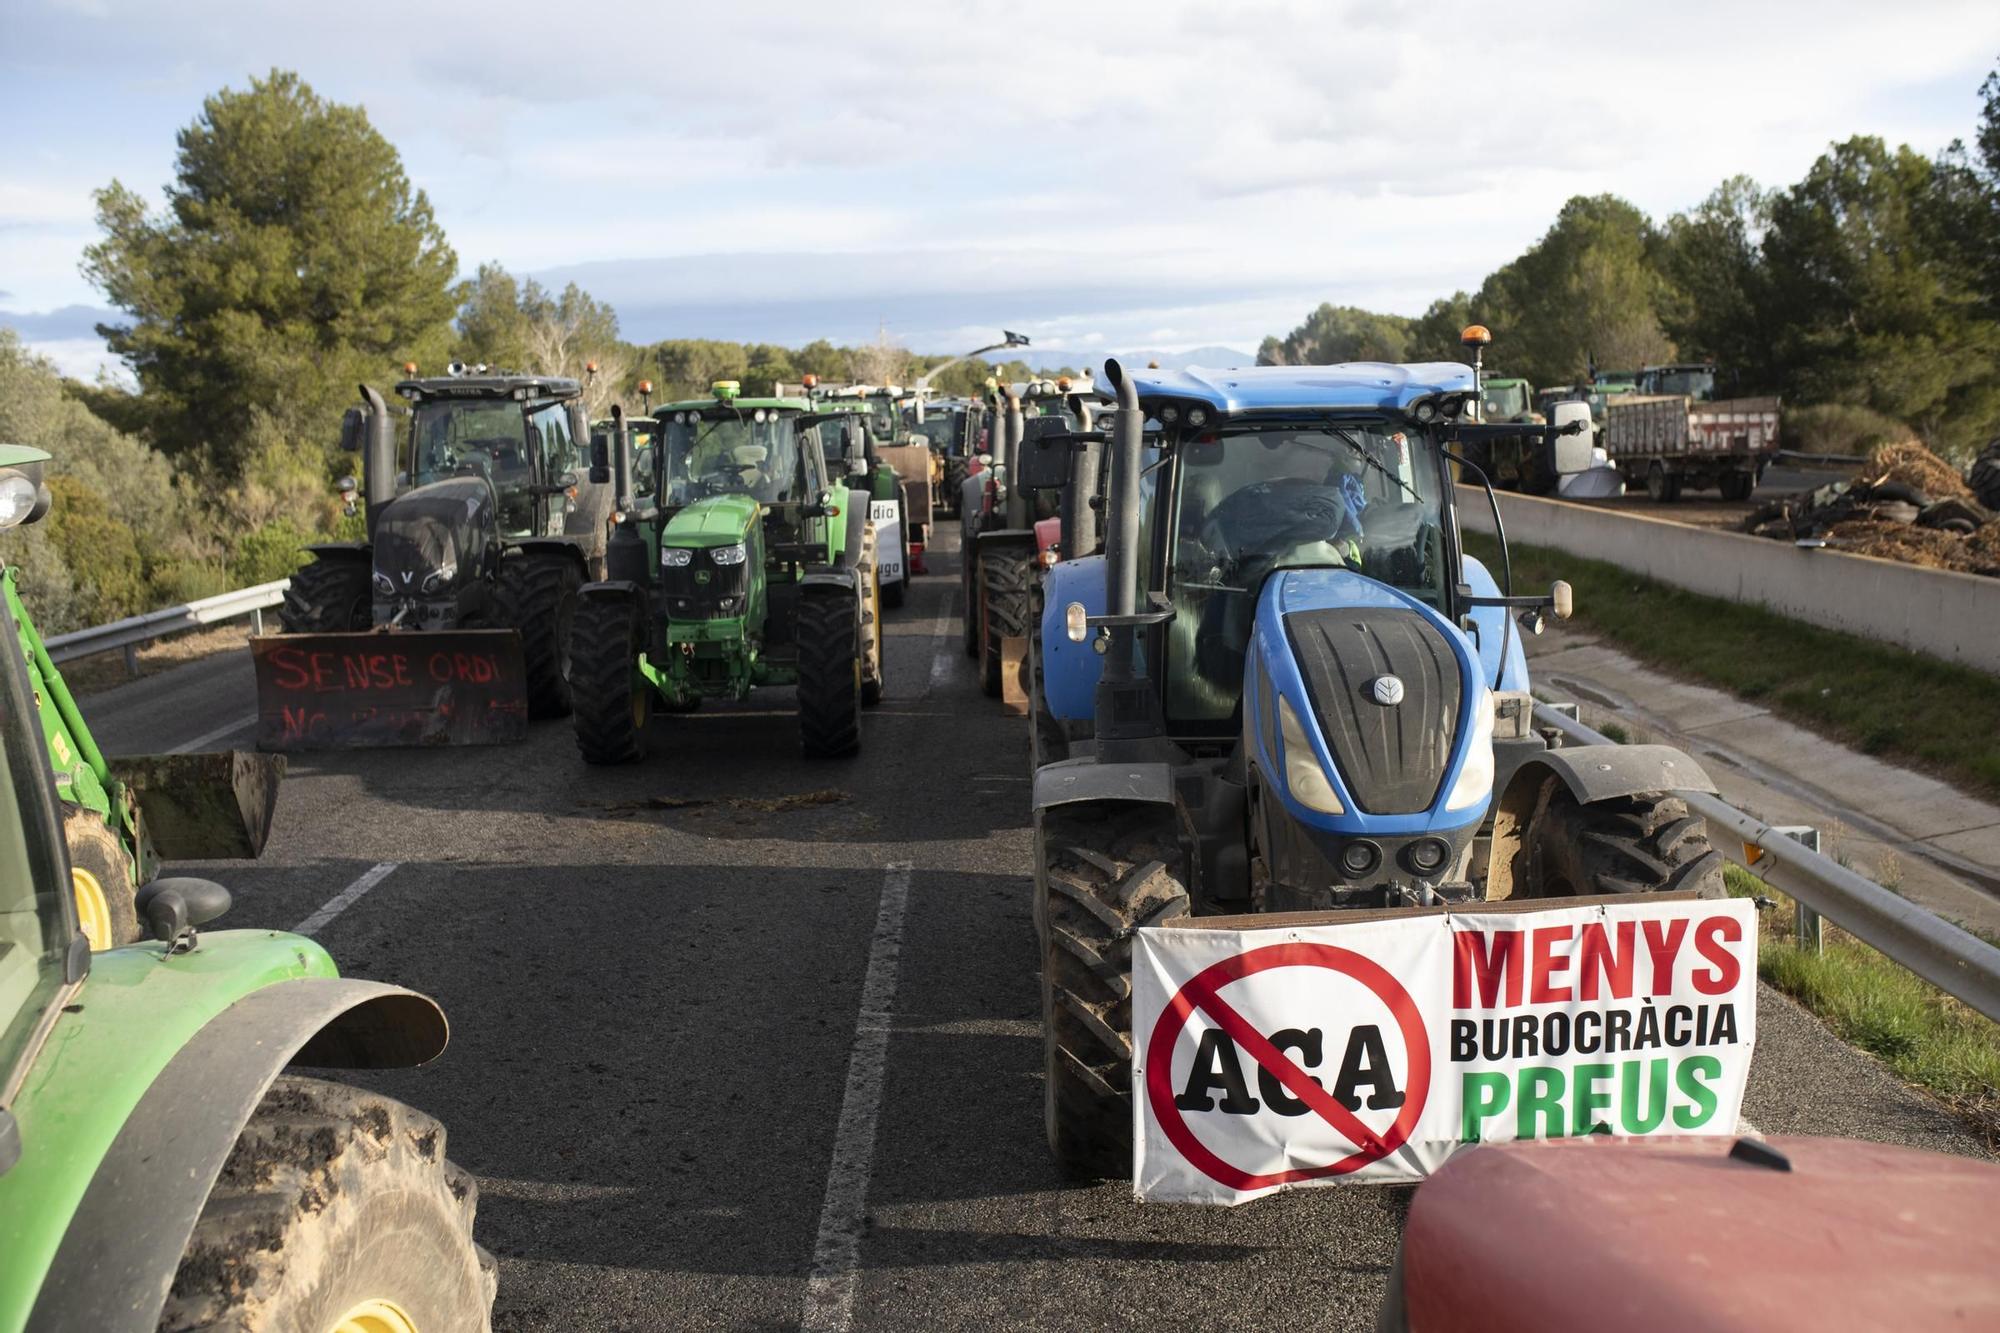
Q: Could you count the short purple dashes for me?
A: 0